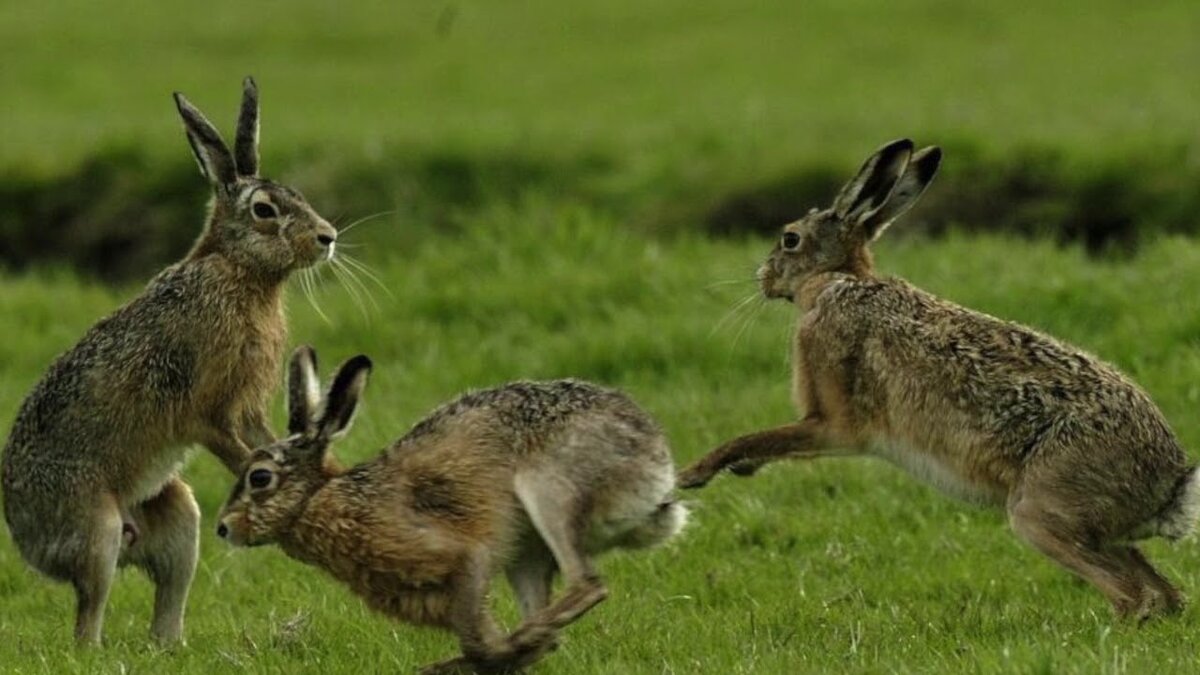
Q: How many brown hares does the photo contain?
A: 3